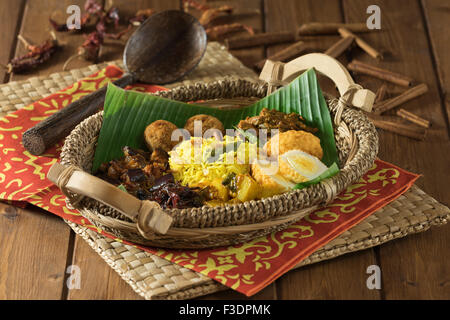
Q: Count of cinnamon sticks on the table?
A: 10